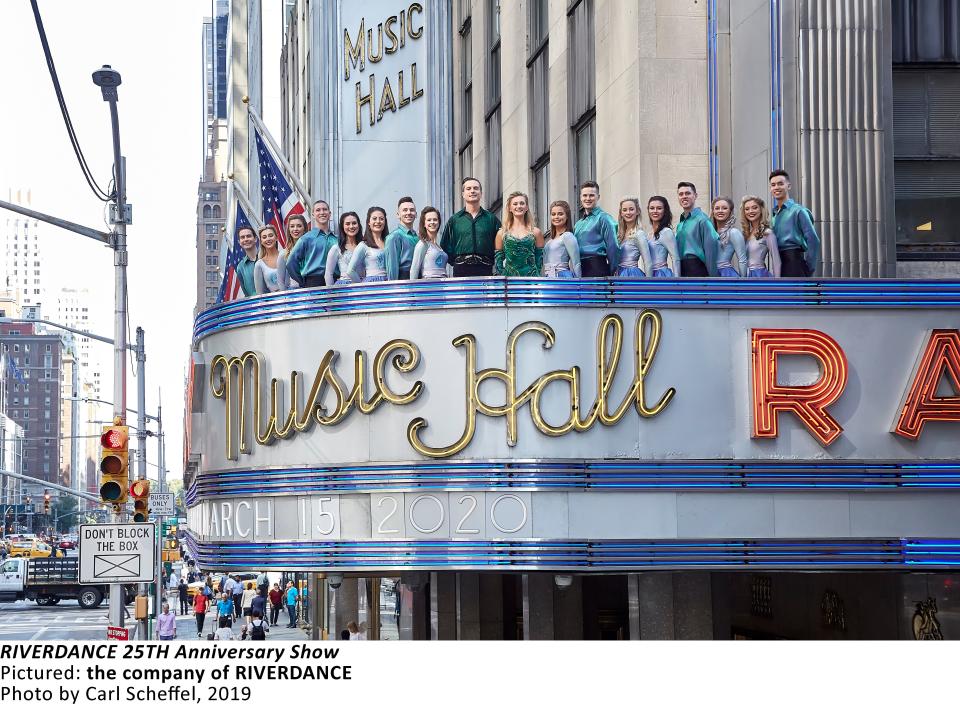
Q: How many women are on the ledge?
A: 11